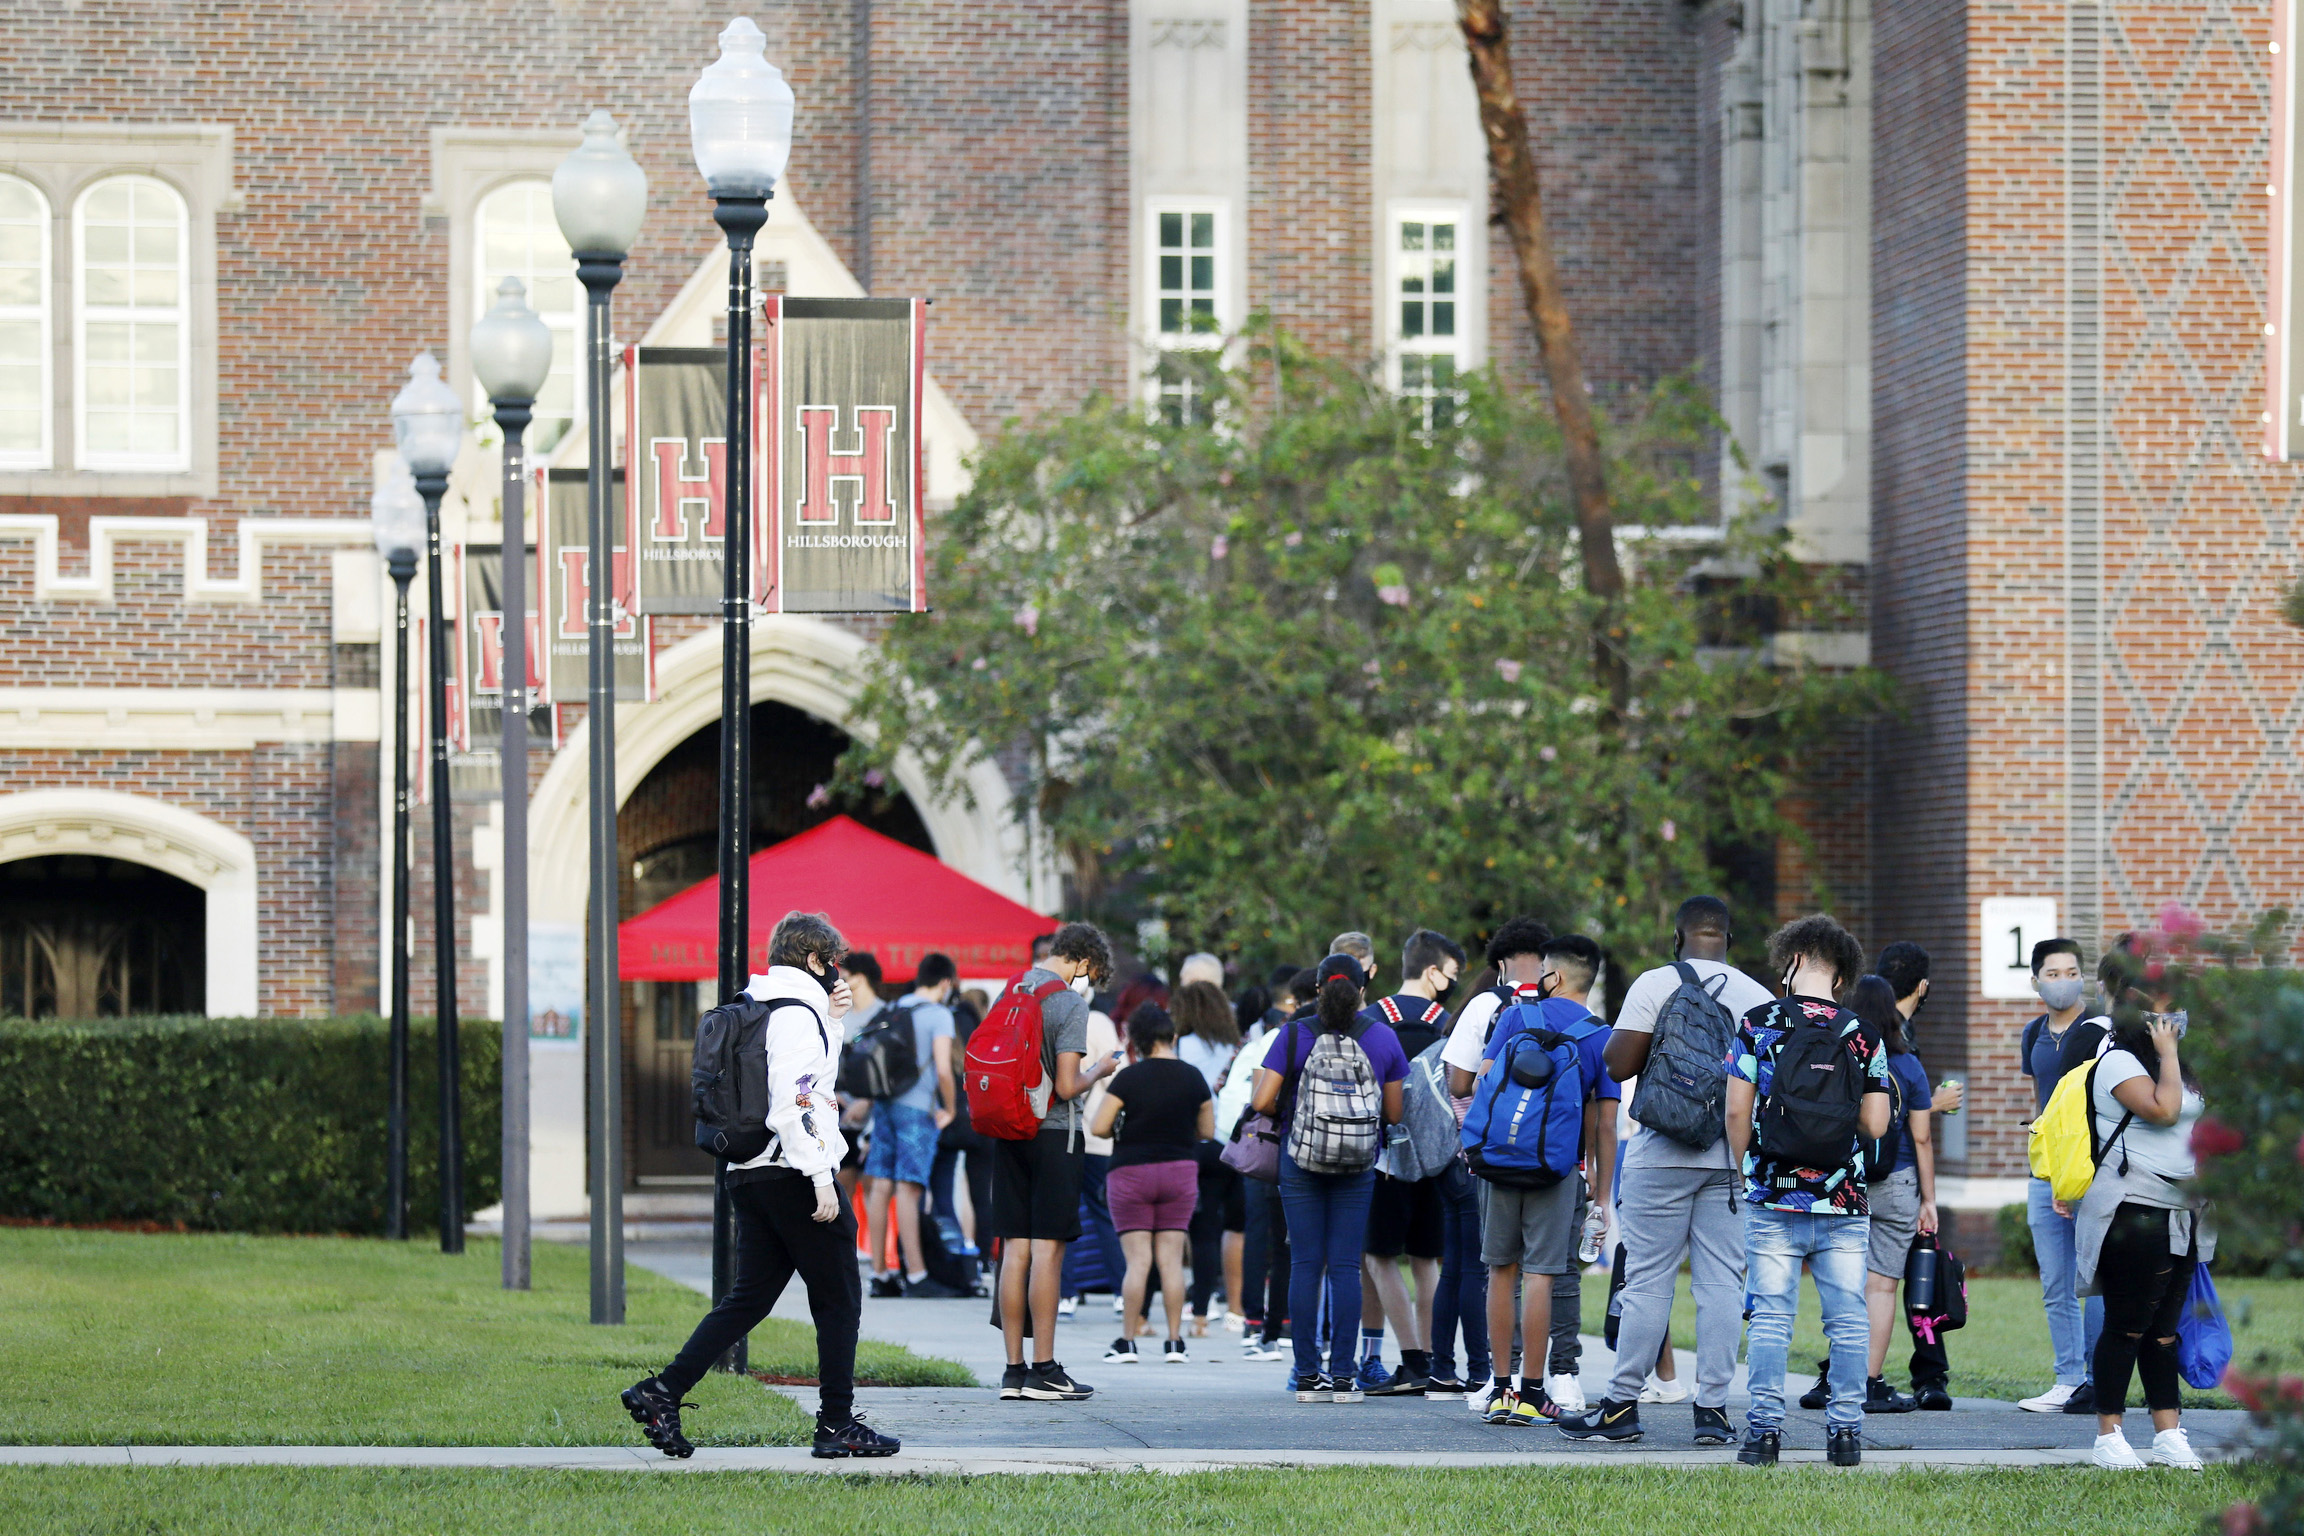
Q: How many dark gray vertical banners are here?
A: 5